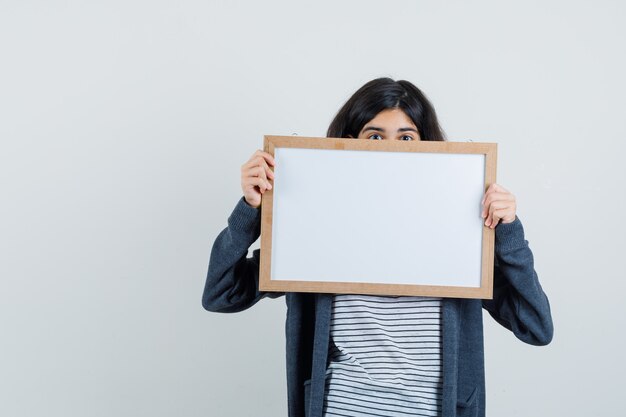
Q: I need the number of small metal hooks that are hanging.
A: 2